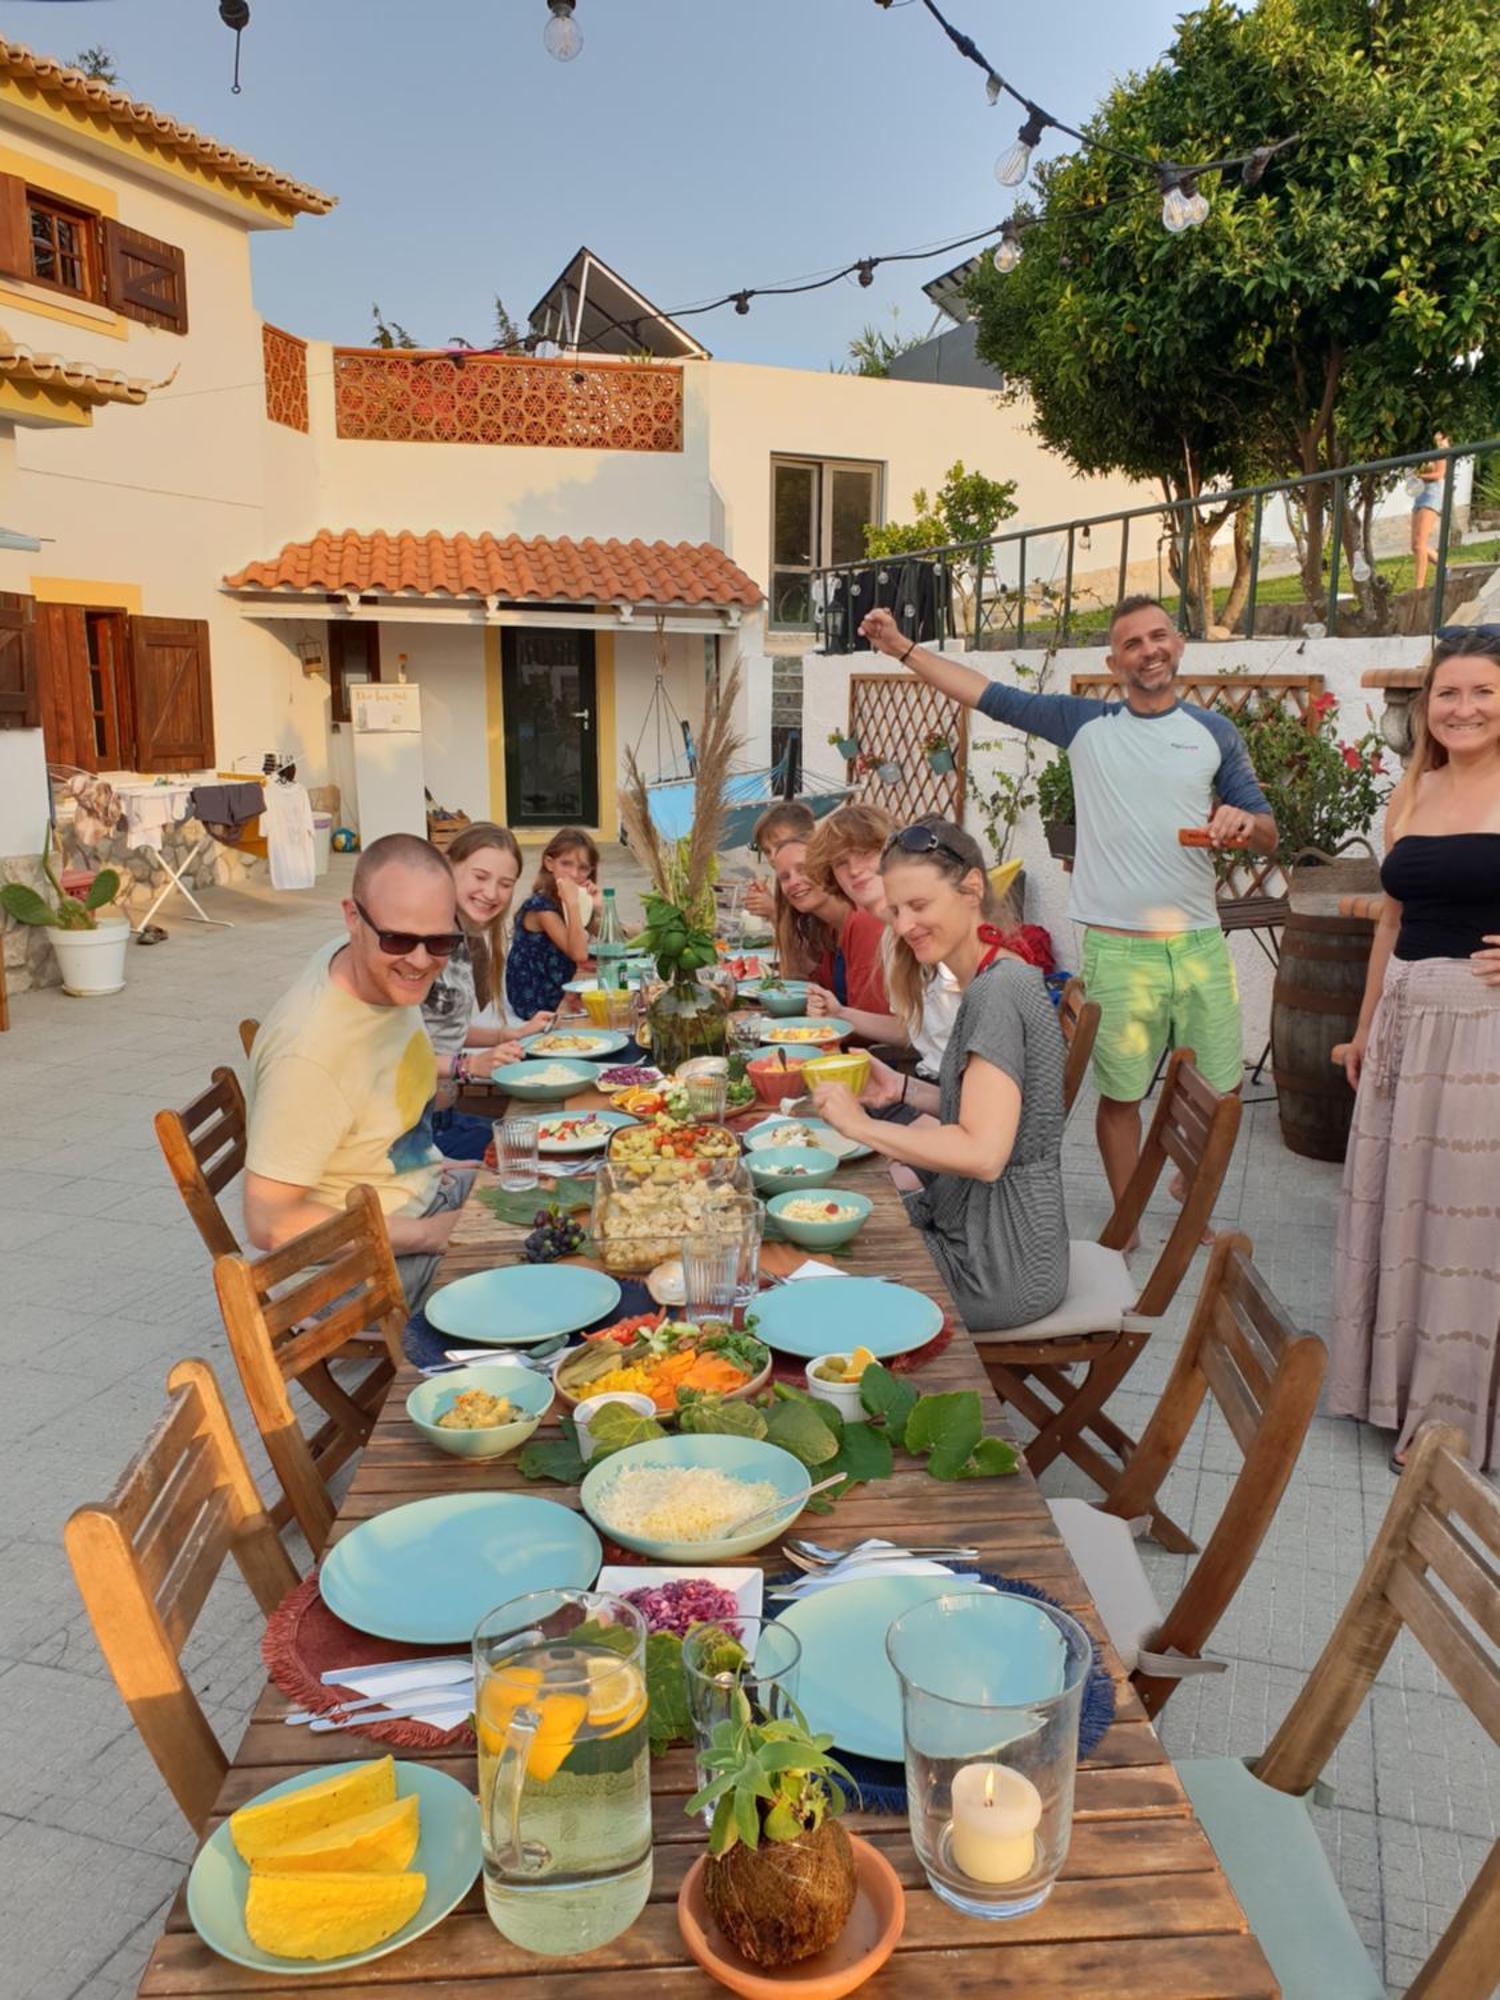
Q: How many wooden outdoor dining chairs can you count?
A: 8